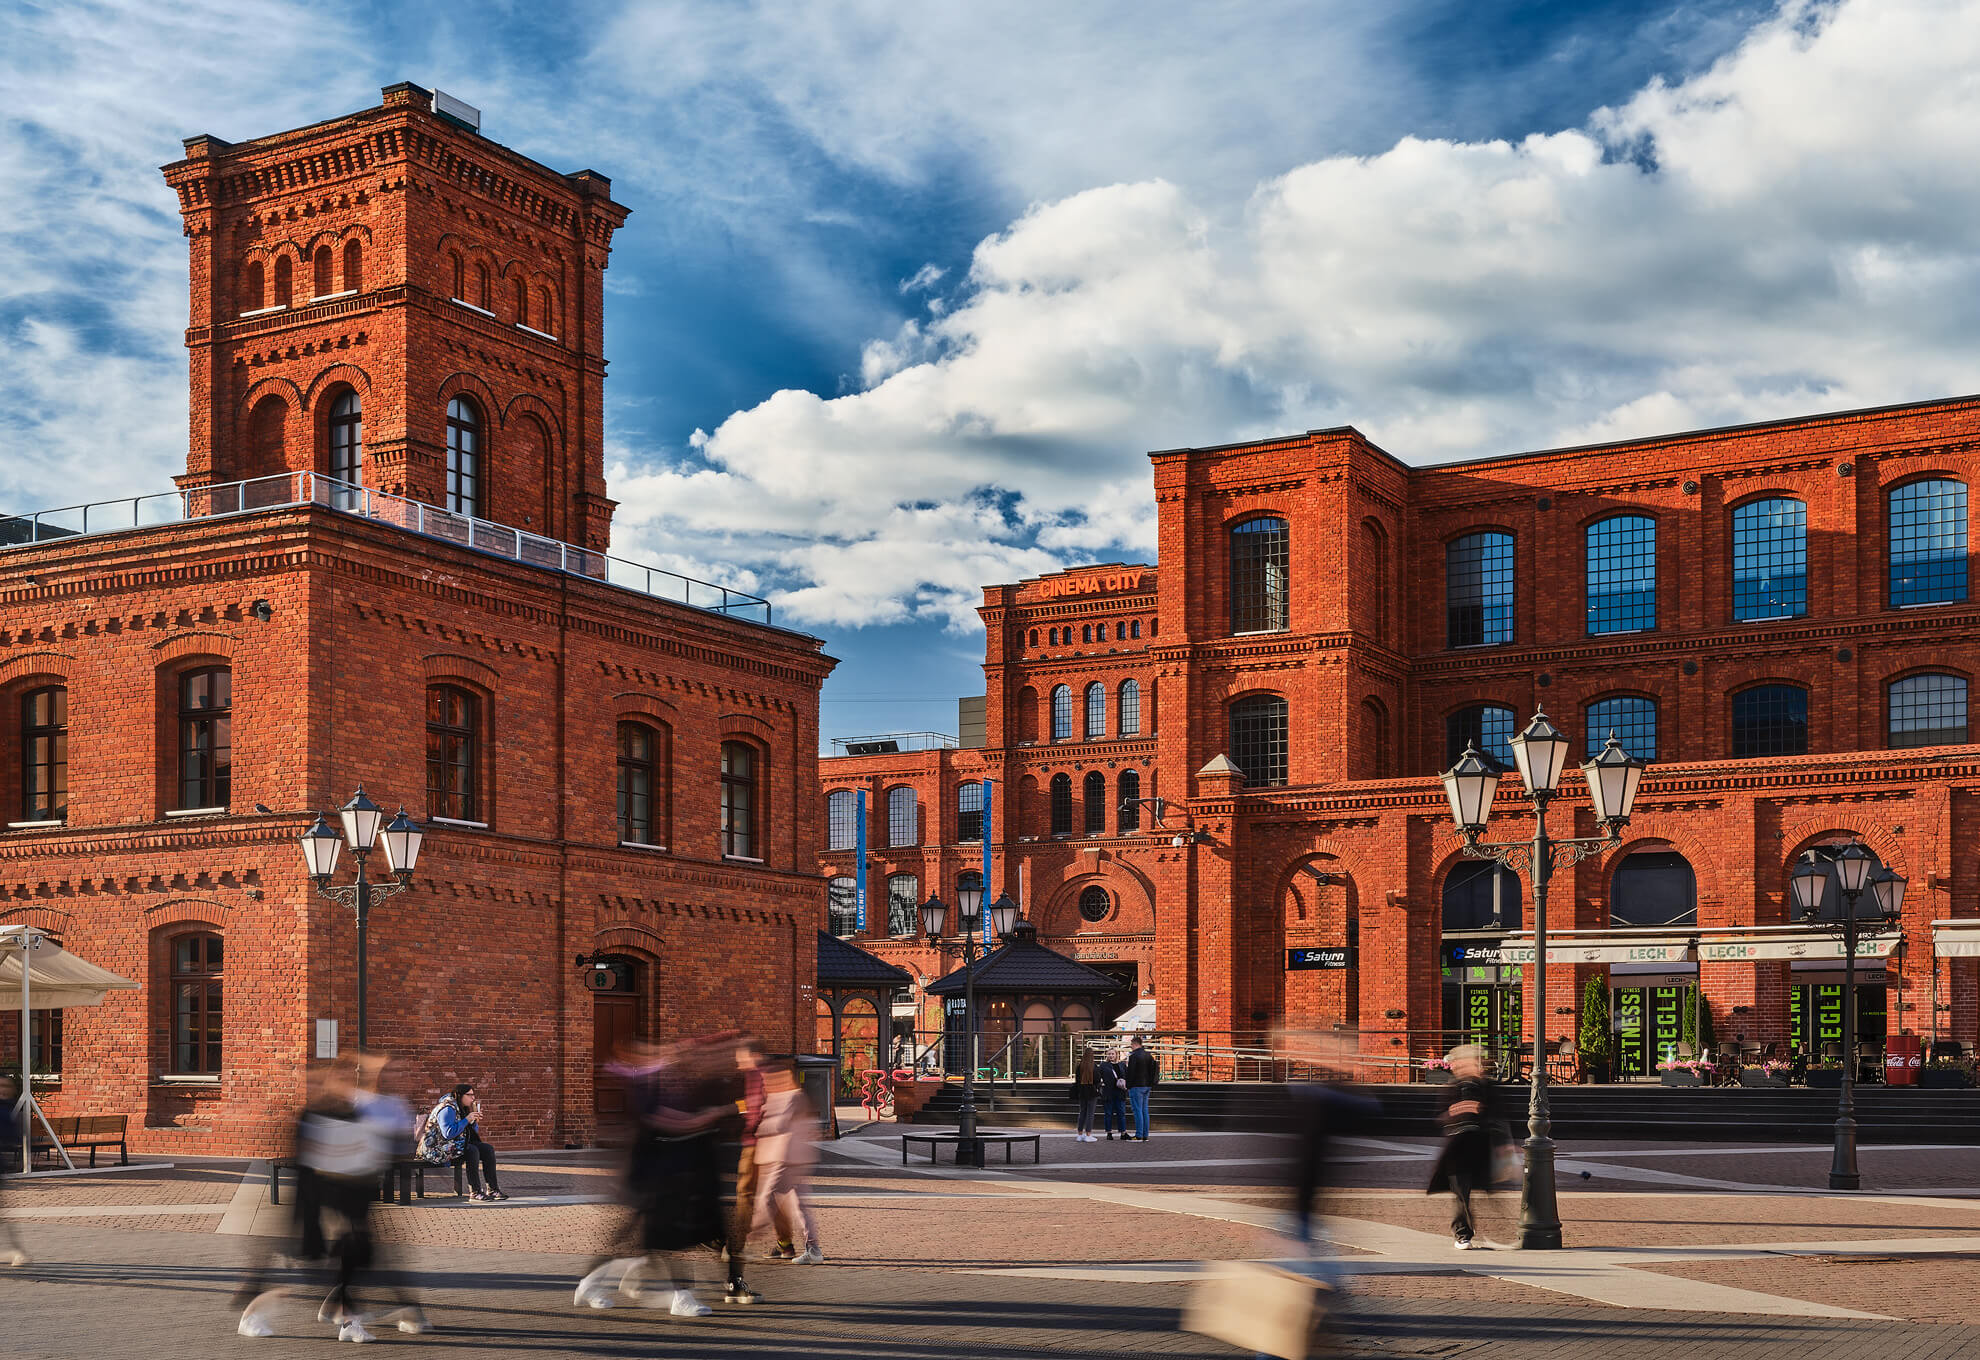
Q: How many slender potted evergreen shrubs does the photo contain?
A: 2